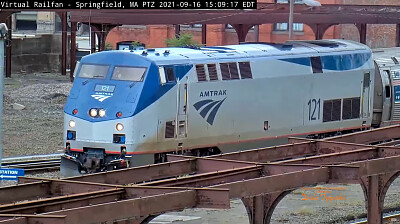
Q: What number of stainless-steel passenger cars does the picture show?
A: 1